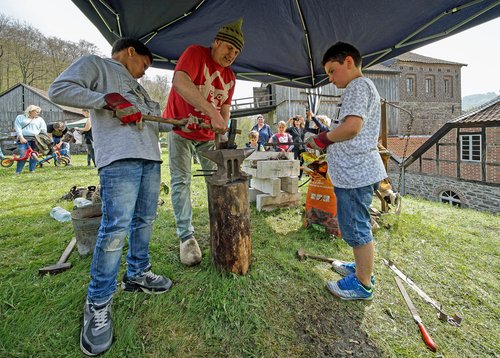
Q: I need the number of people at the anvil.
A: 3